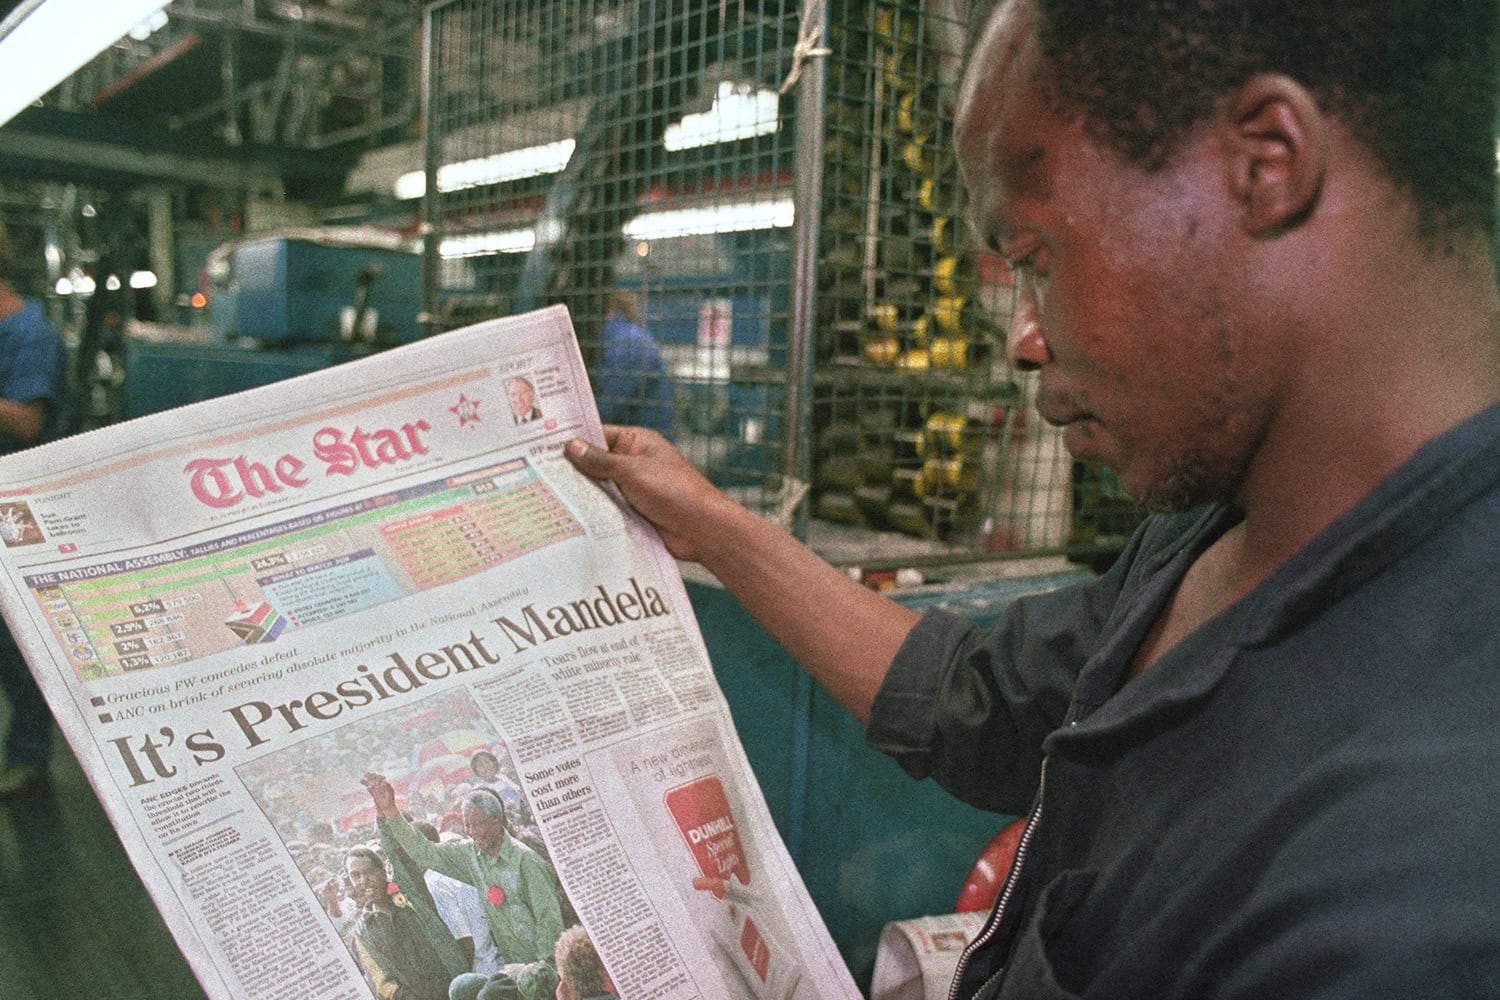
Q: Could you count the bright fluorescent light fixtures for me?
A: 5